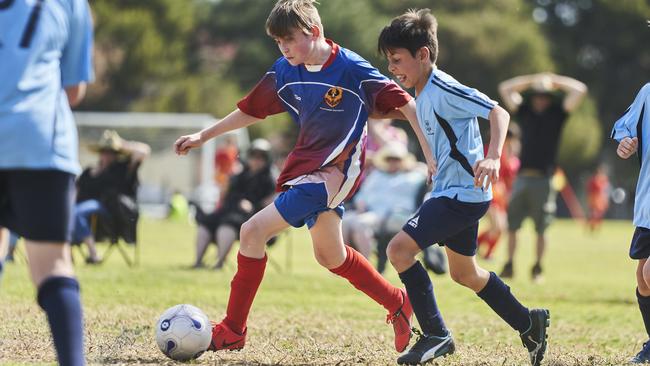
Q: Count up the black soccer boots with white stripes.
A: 2